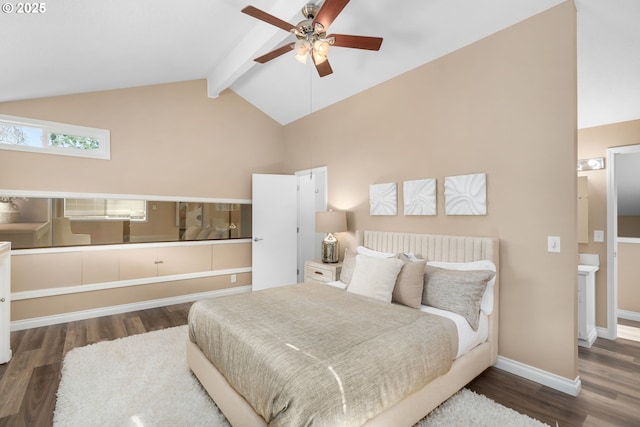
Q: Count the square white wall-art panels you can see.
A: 3